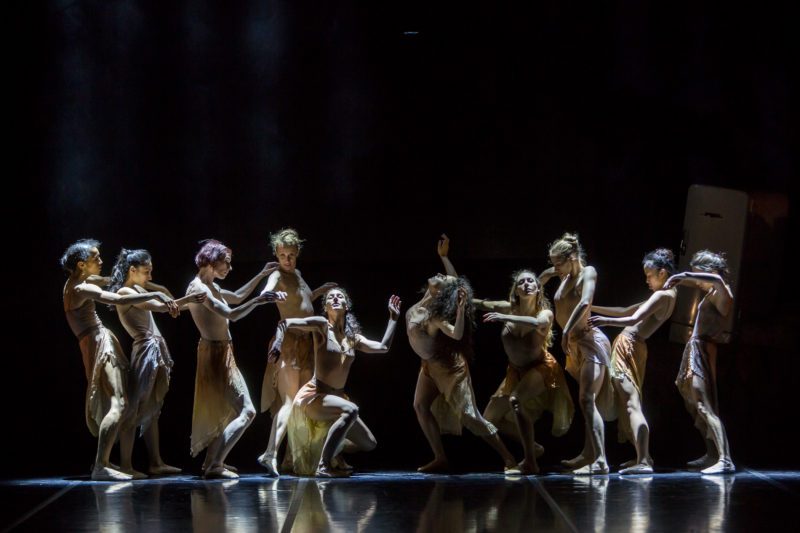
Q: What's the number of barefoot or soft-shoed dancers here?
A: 10